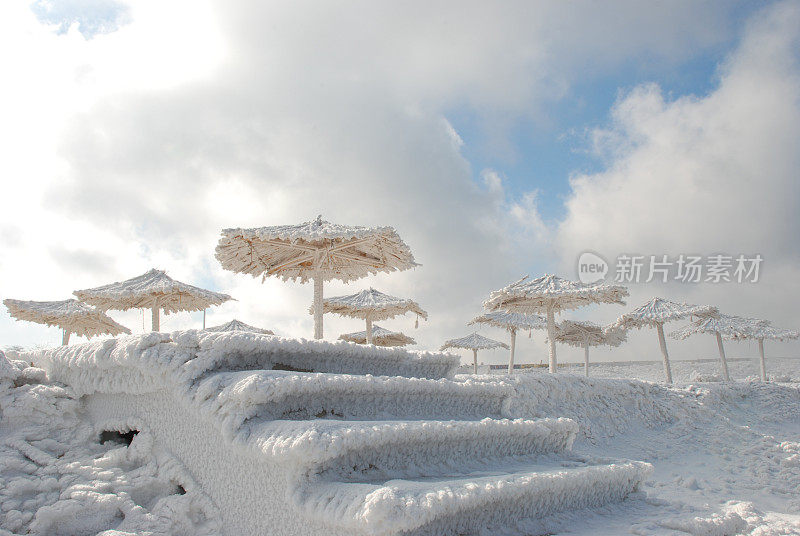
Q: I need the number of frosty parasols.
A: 13